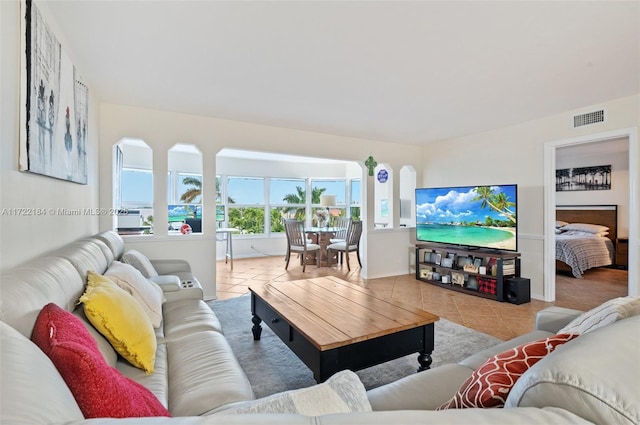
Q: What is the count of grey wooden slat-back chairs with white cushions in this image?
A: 4